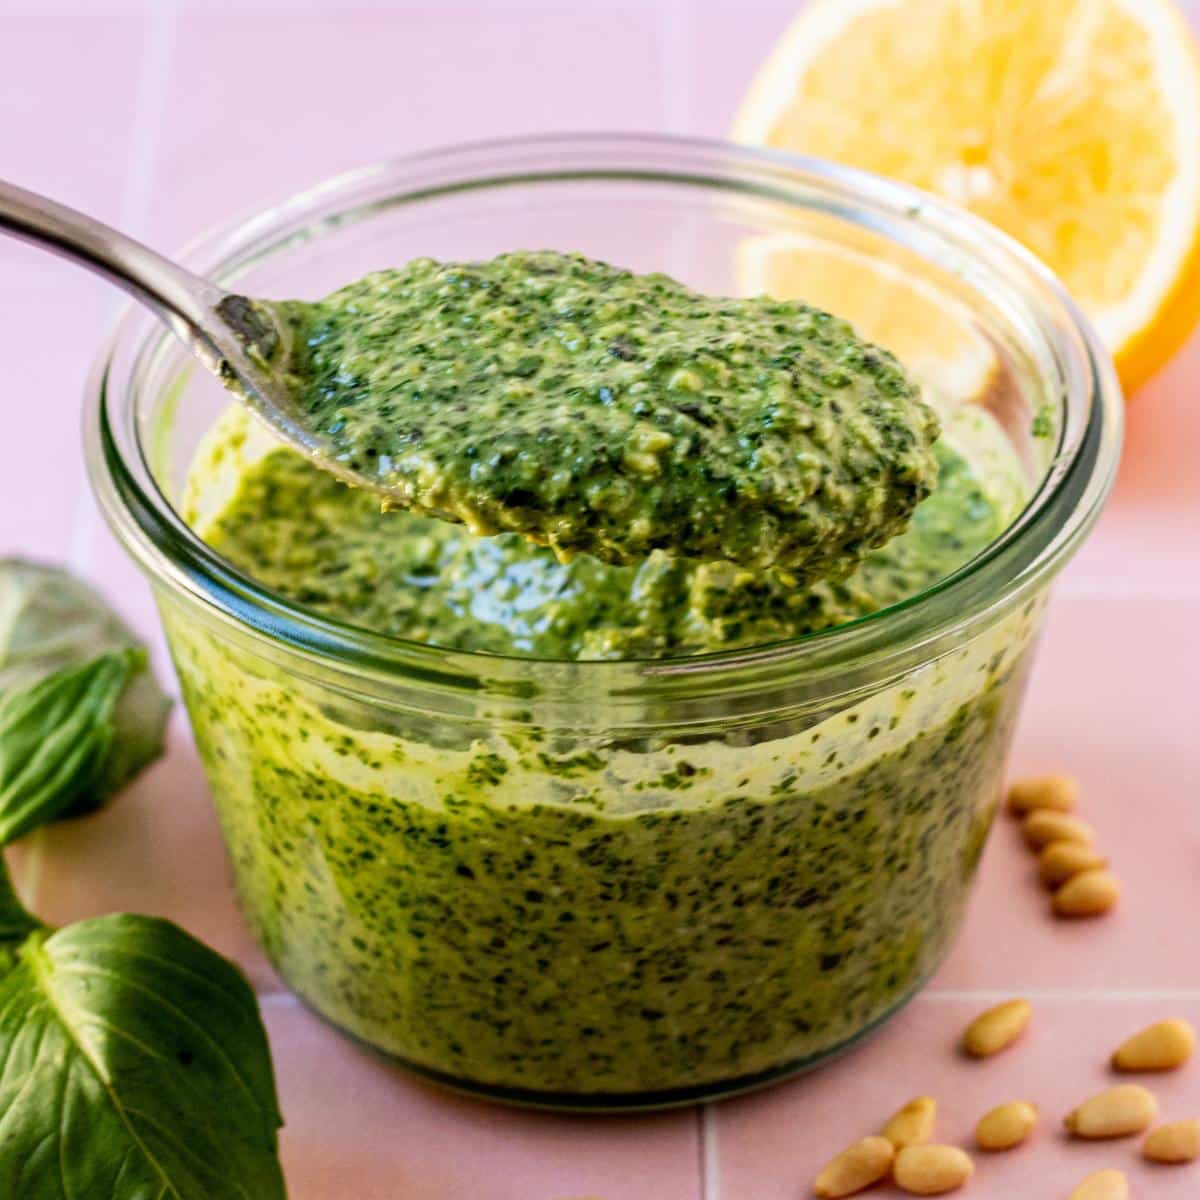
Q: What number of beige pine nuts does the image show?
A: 13